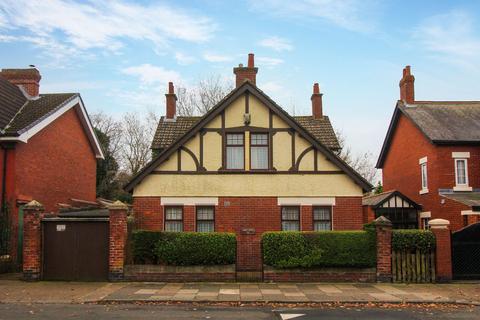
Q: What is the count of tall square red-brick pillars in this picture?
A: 4